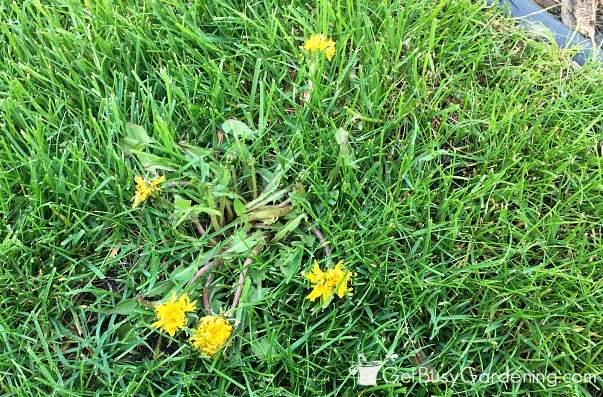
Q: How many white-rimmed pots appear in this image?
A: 0